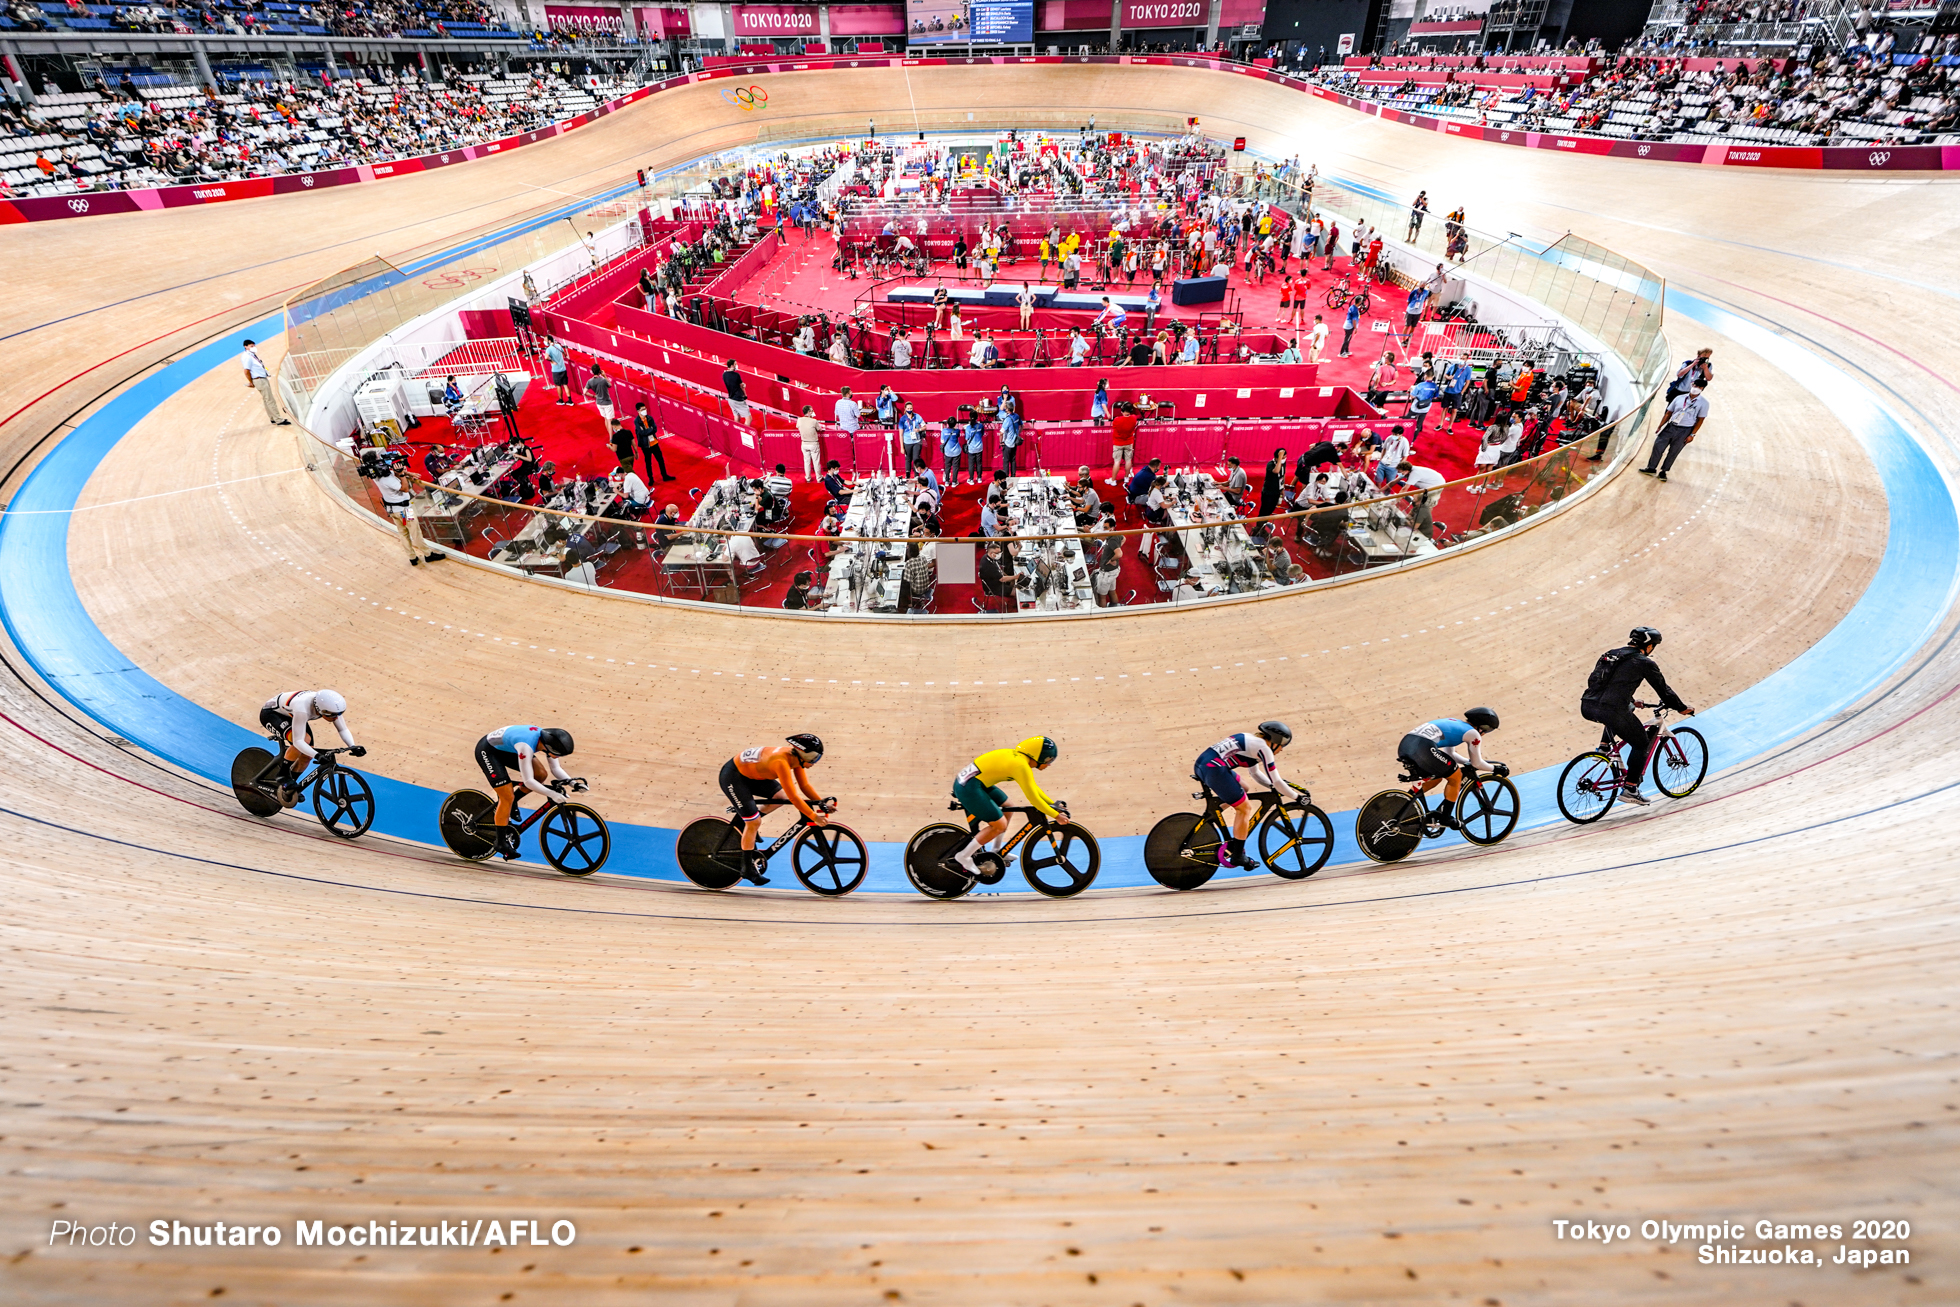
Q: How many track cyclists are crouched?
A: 6